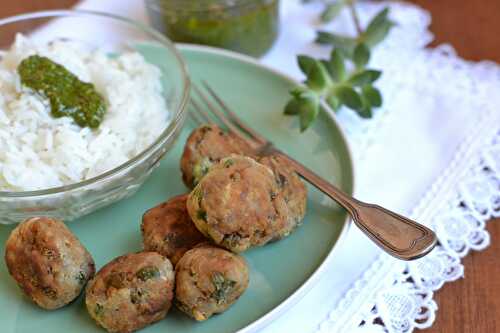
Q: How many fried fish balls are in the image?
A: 7